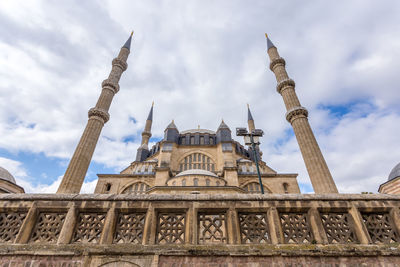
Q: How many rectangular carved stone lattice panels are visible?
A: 10